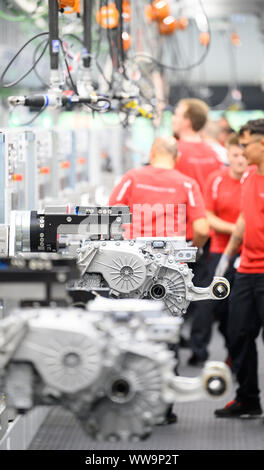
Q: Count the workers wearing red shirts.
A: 4